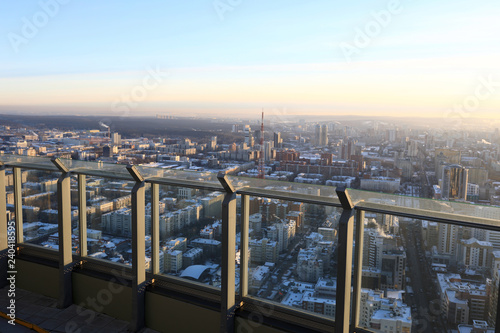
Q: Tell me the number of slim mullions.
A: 5